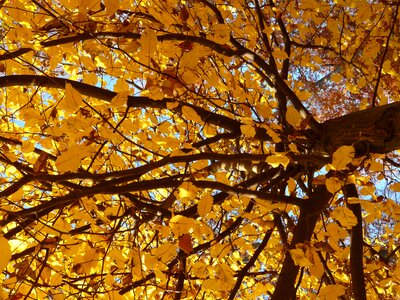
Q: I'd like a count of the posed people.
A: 0